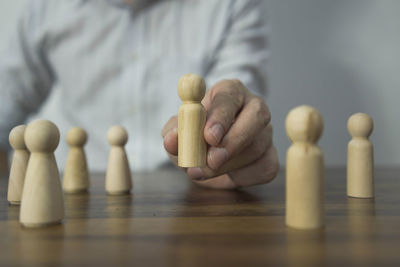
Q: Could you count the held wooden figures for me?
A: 1